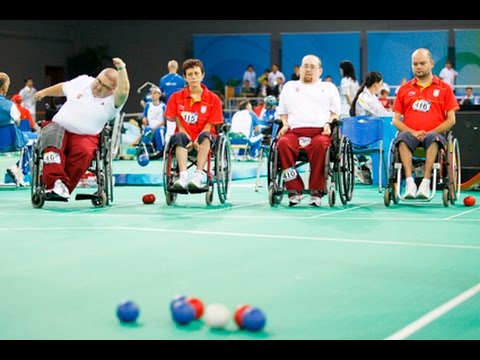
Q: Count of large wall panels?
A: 4